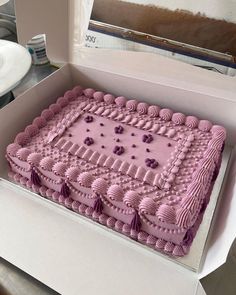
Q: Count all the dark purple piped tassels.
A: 5